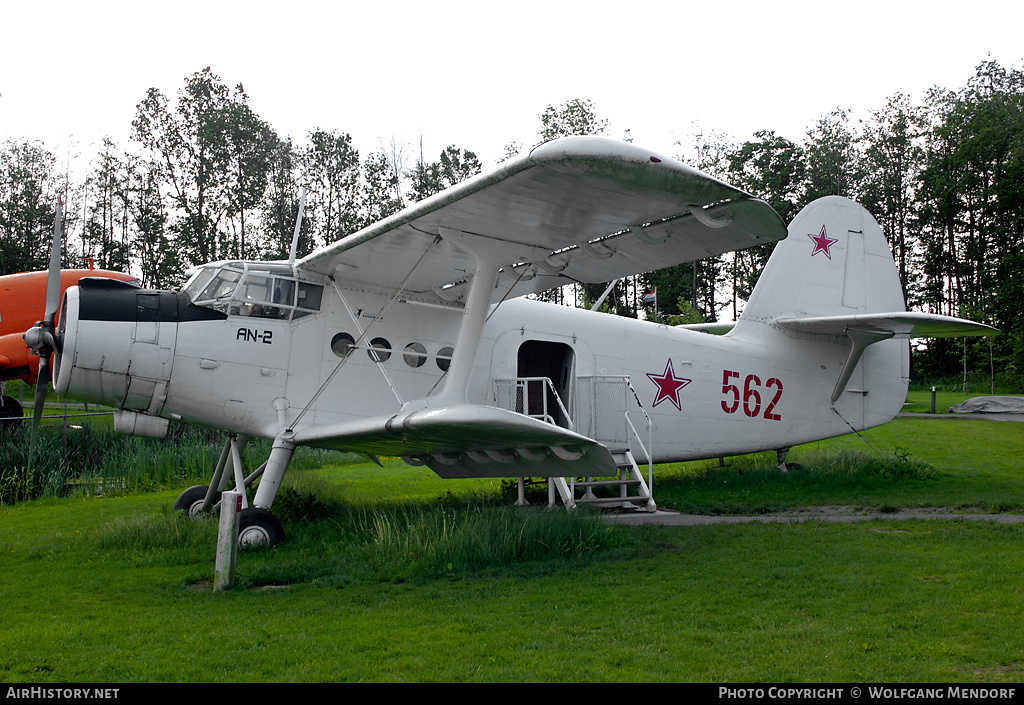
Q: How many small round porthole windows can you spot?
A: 4